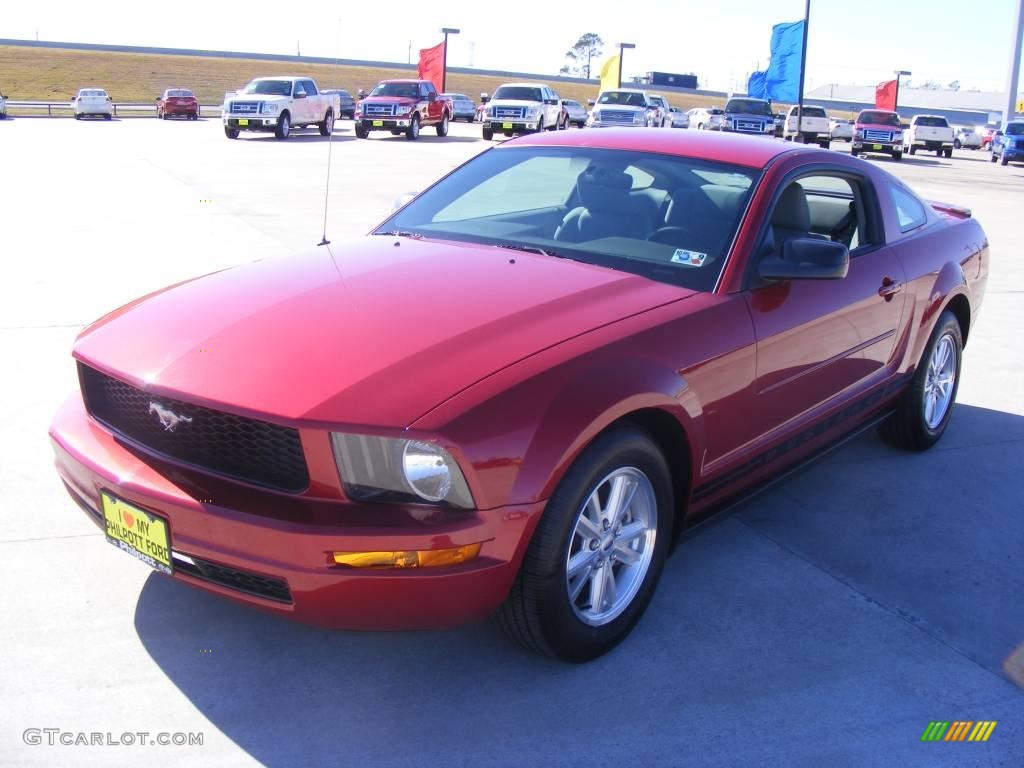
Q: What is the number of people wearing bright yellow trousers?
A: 0